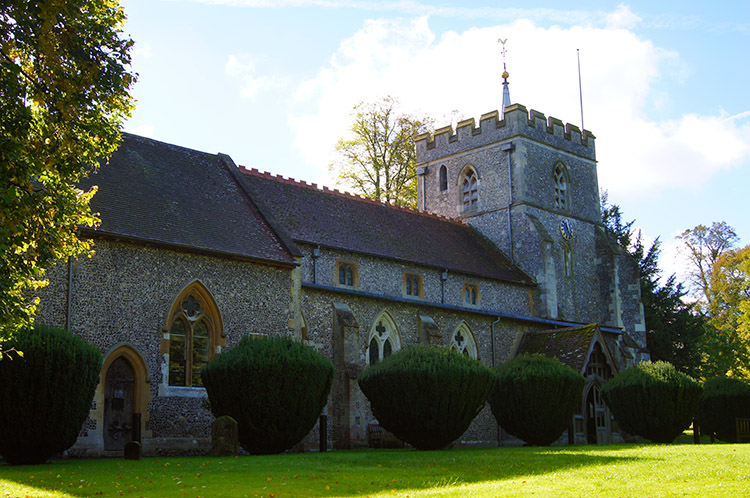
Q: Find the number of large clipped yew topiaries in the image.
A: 6